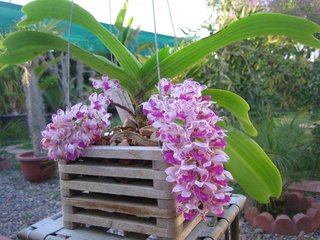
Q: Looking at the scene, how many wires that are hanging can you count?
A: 4